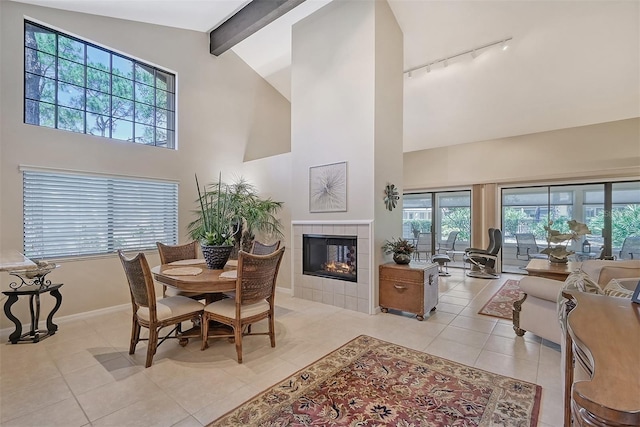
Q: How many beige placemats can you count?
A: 4